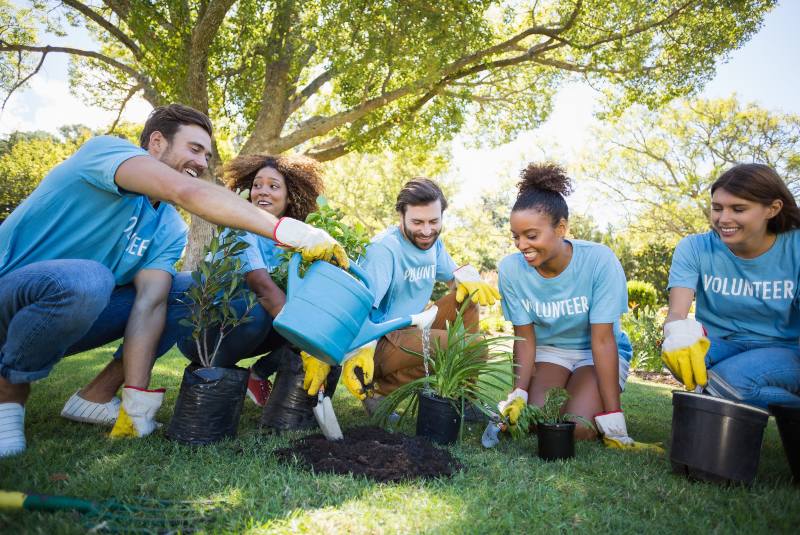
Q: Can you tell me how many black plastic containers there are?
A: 6